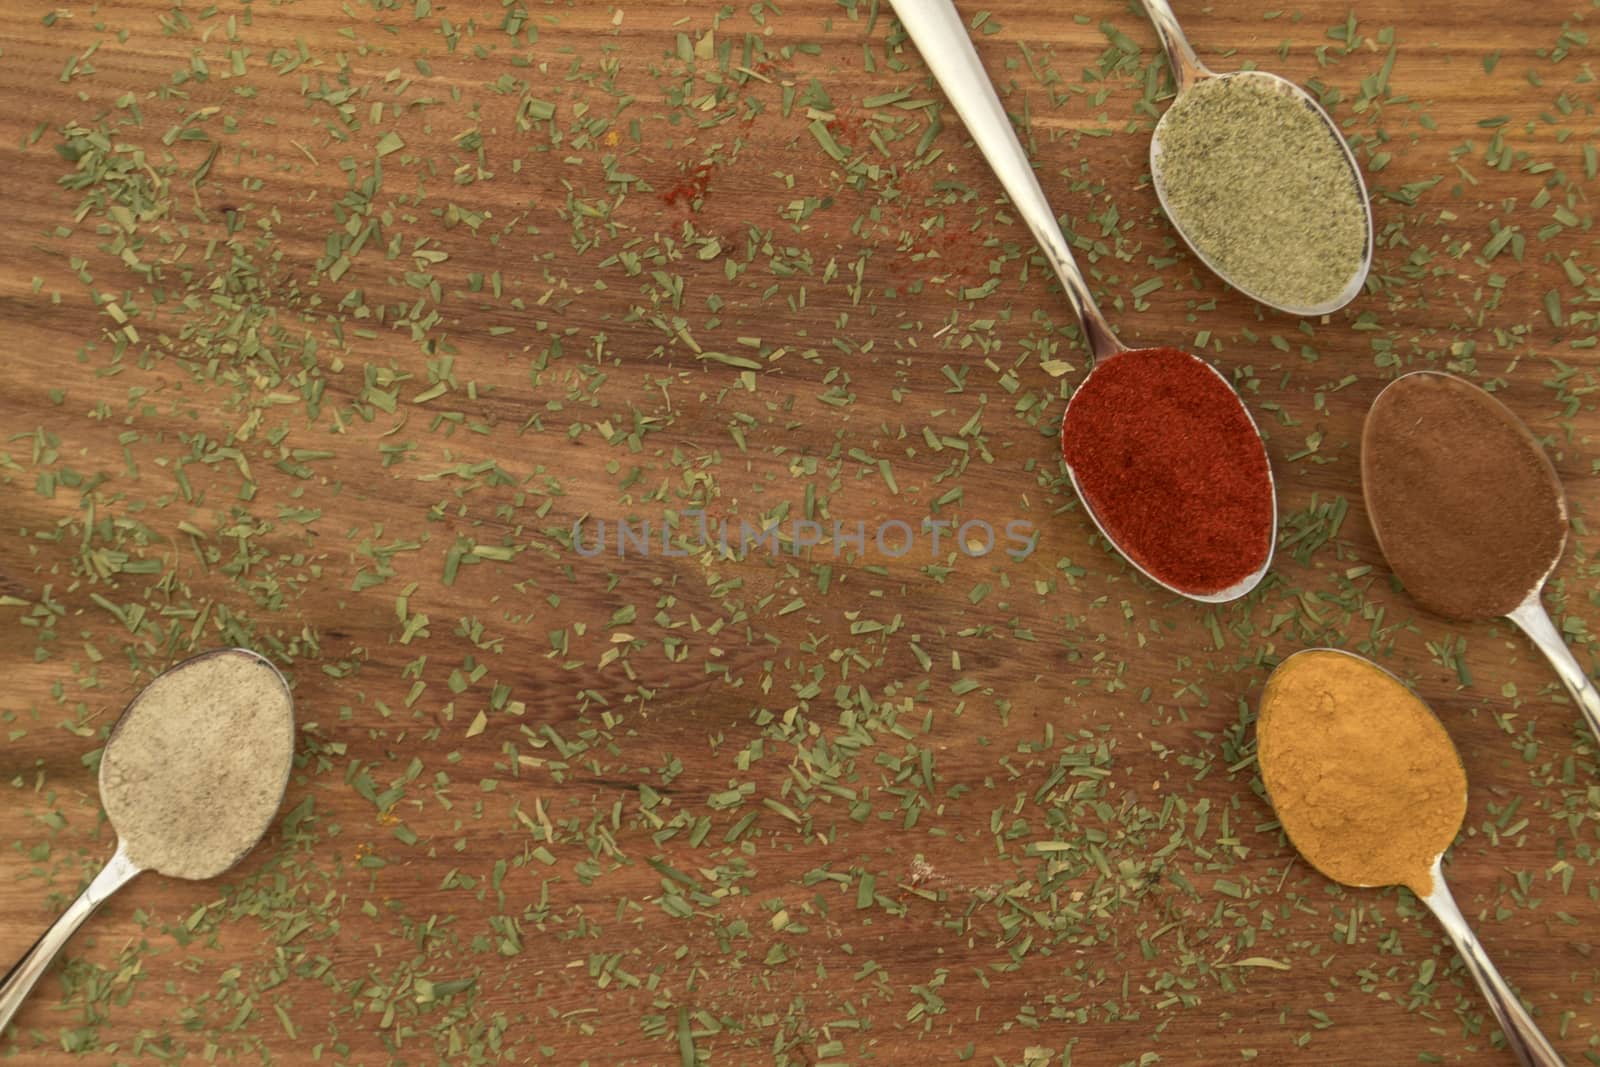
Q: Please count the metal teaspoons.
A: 5